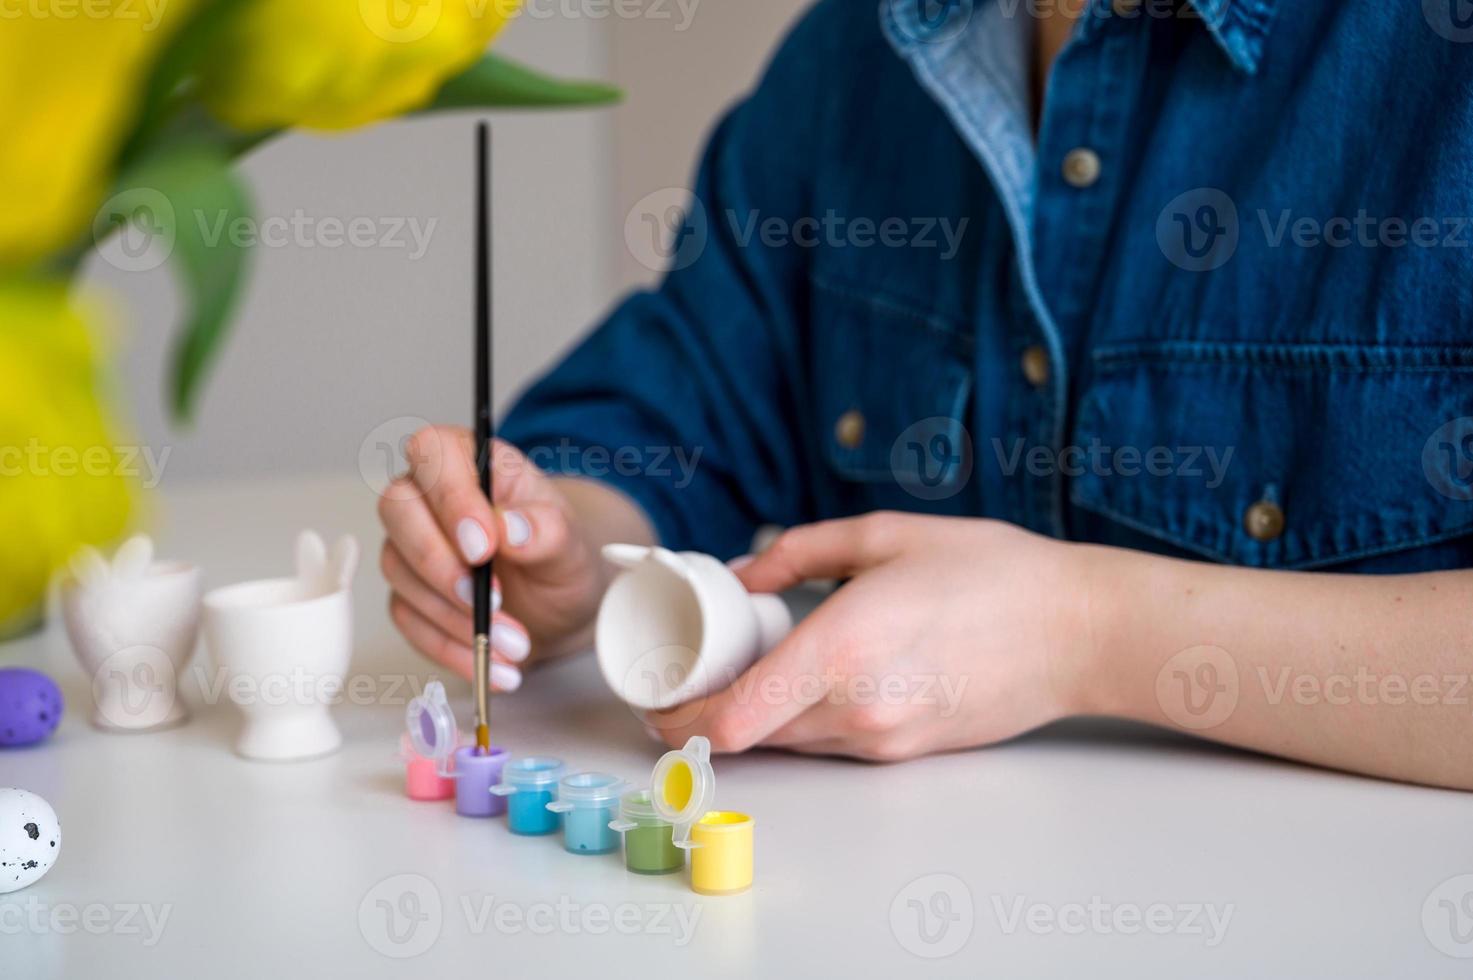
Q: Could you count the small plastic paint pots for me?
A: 6